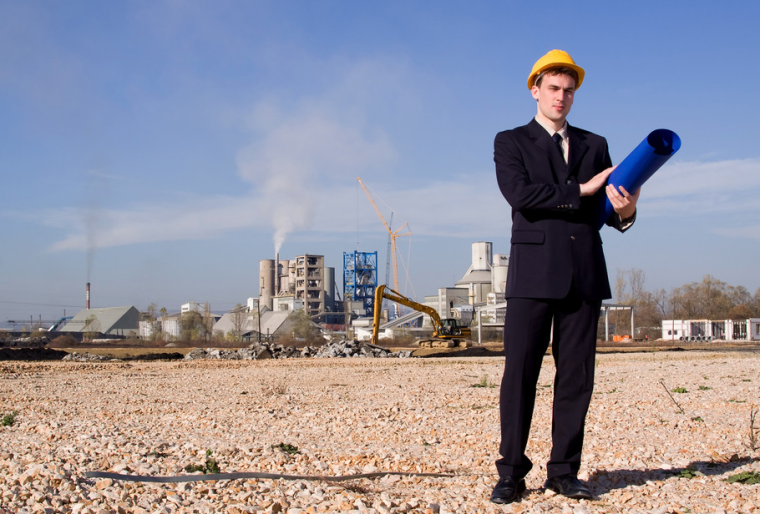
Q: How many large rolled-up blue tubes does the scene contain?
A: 1